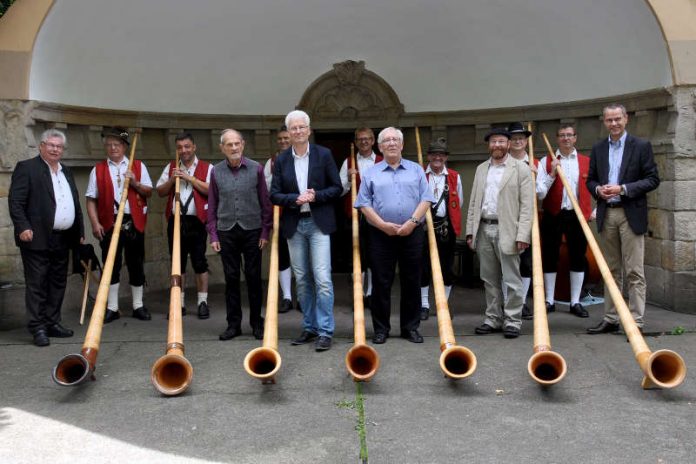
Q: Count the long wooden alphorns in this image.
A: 7